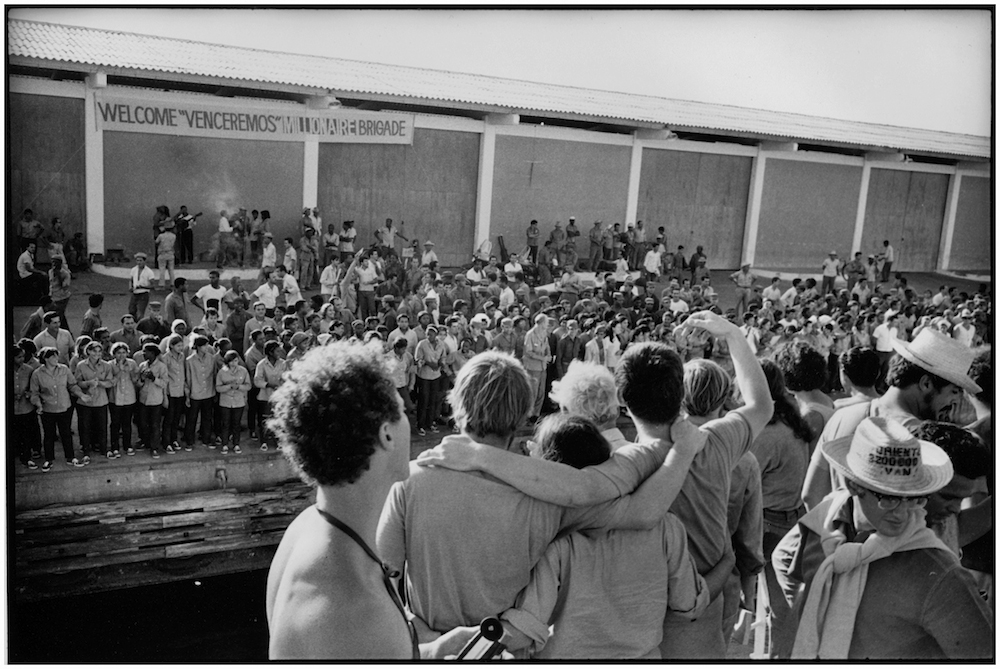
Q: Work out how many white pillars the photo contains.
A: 7